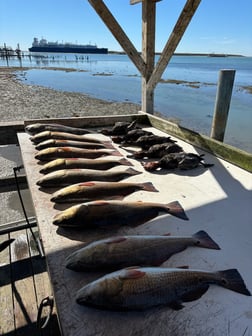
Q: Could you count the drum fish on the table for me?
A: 10